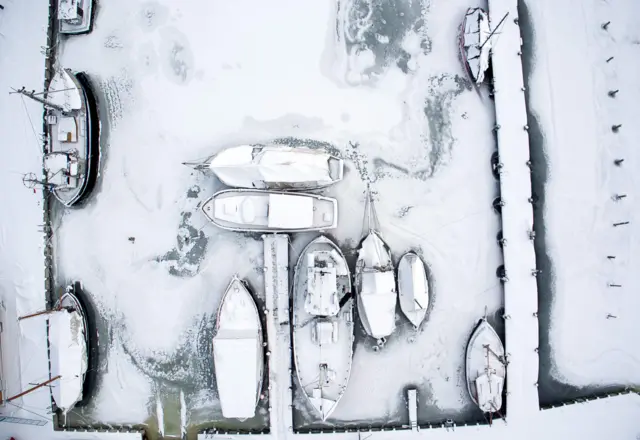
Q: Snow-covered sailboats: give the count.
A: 11